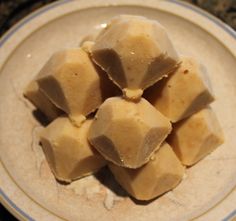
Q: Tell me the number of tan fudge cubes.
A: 8